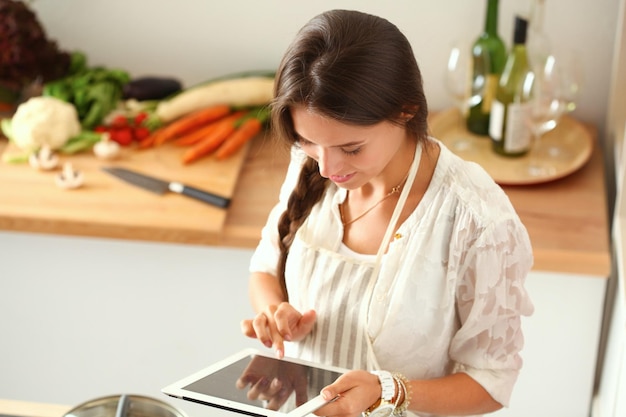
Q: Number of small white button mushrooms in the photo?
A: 3